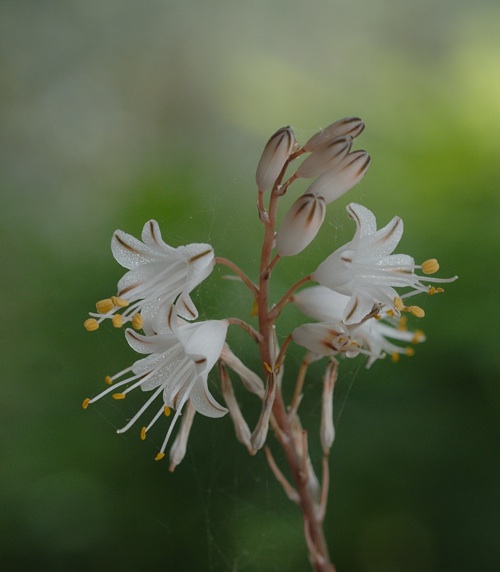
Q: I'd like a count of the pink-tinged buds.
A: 5